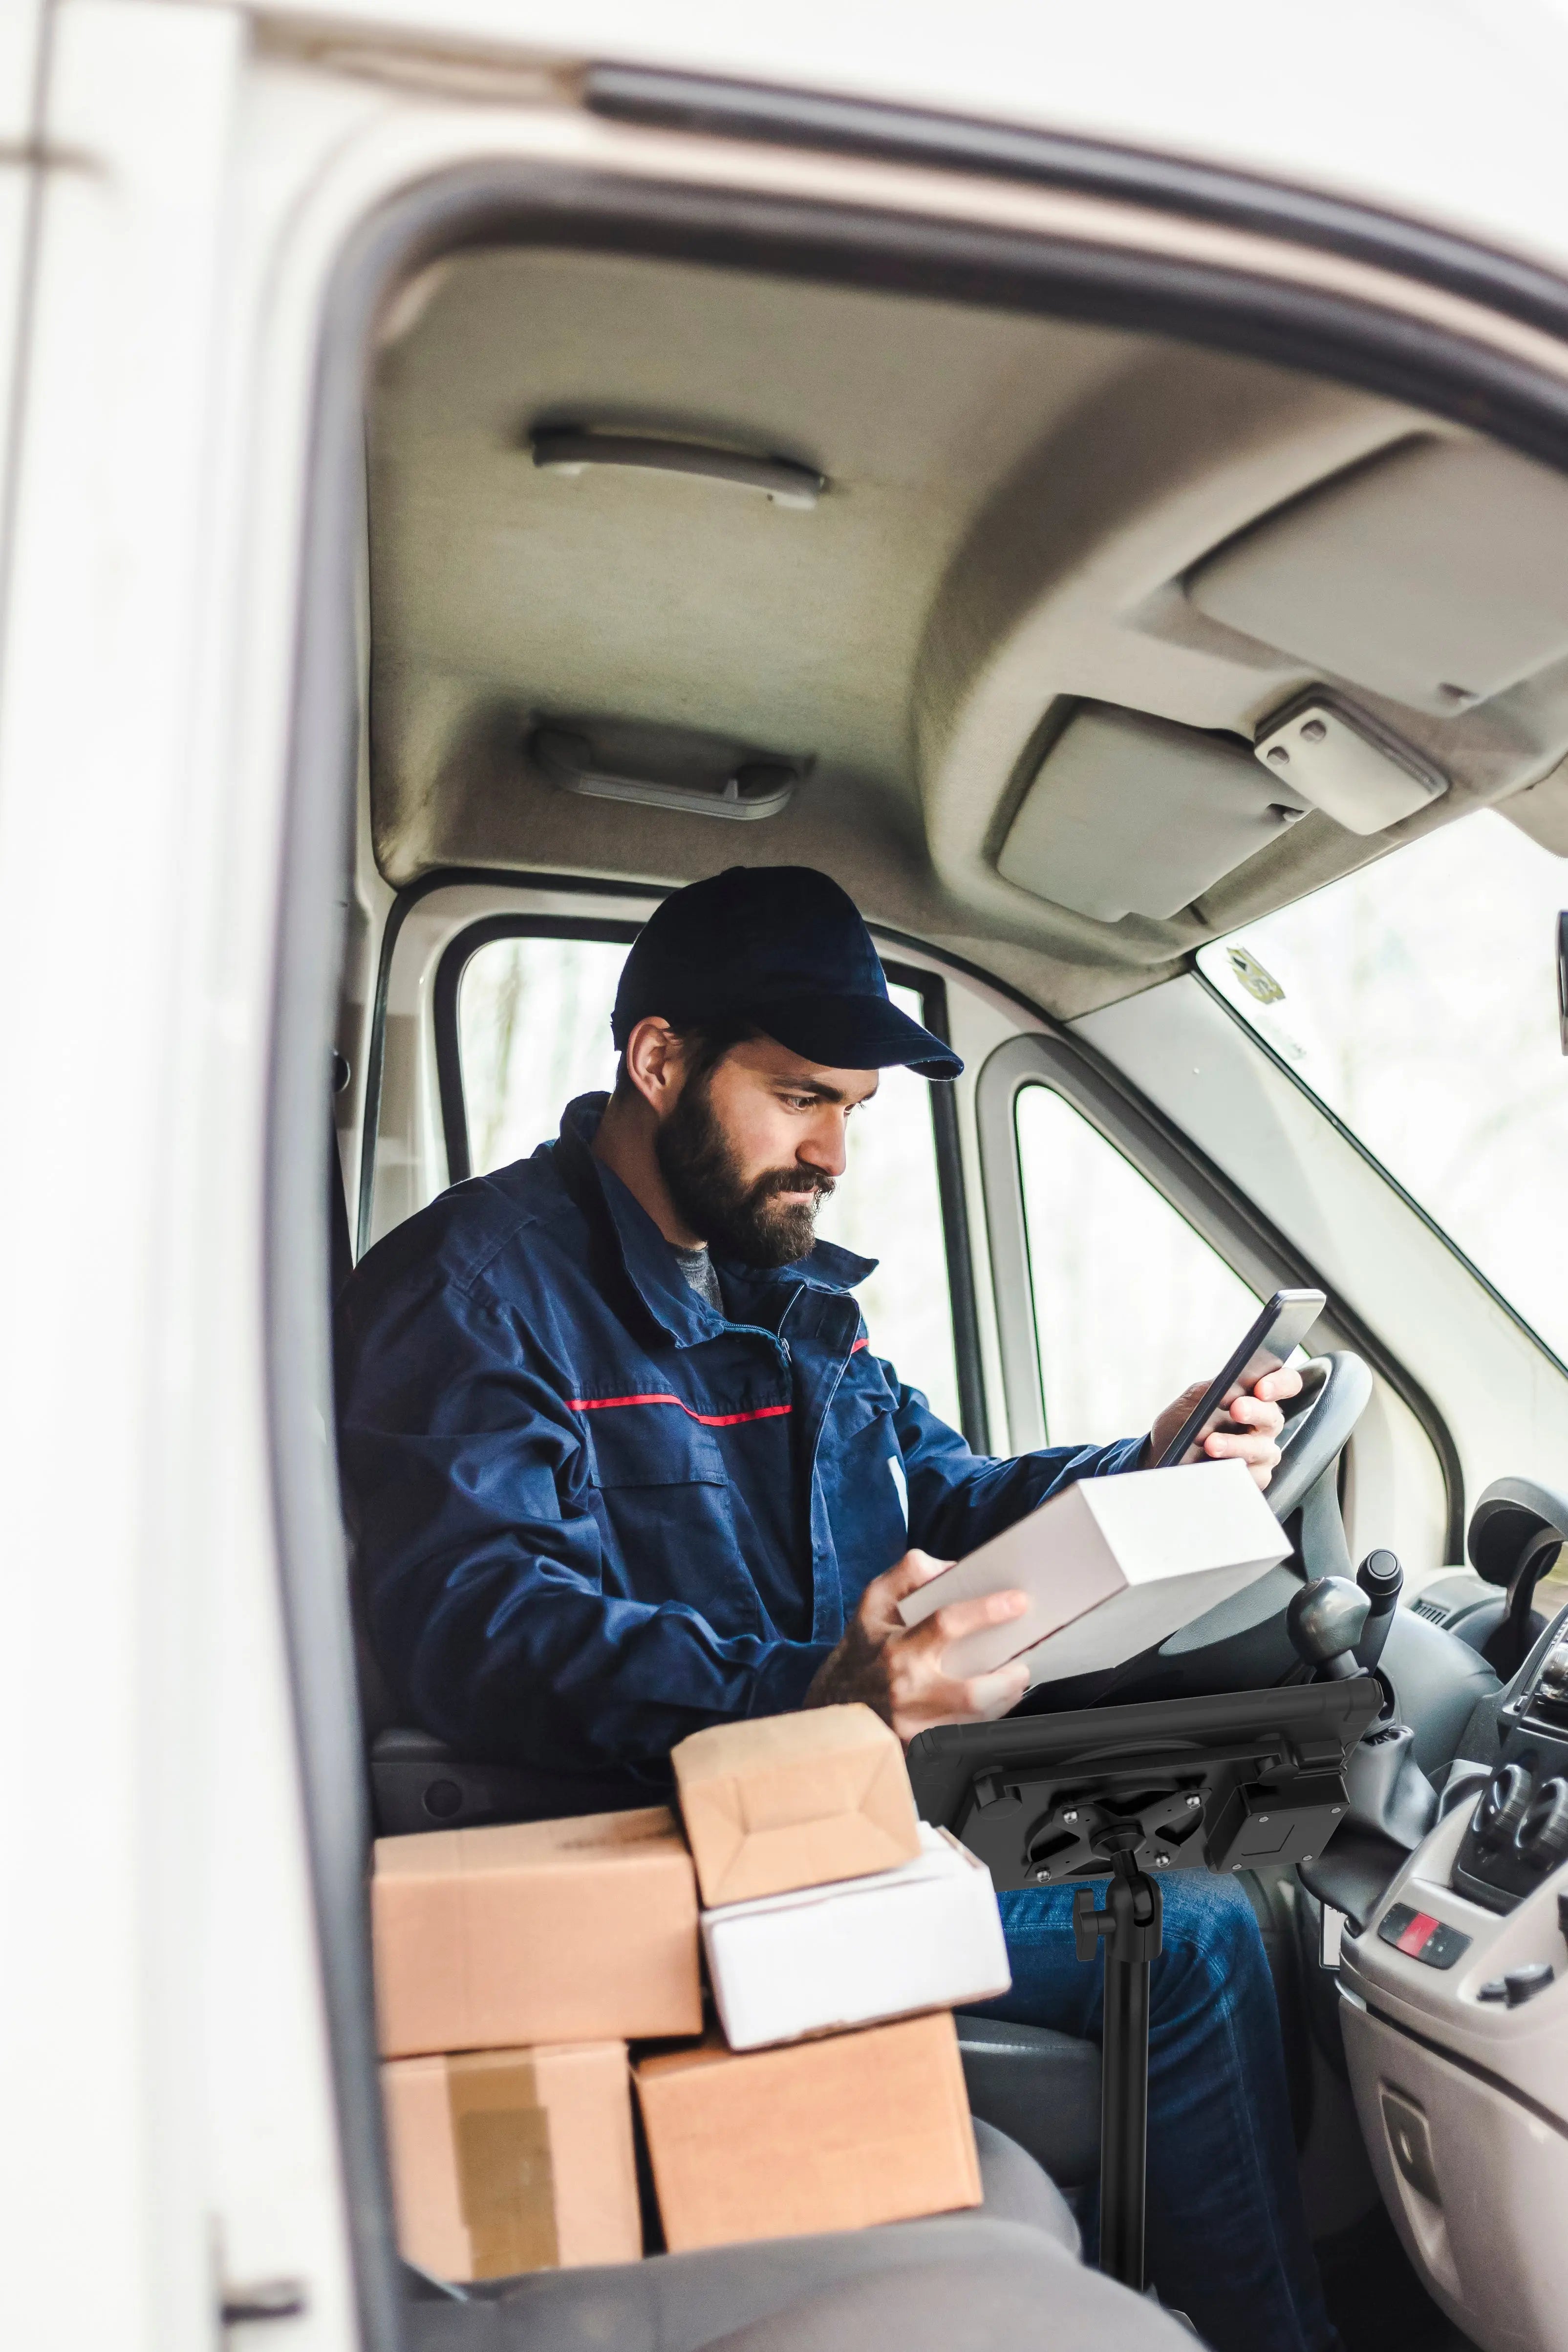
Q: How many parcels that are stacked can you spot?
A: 5